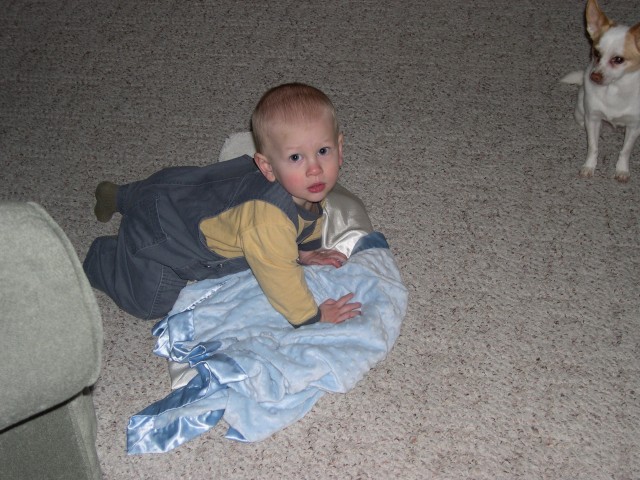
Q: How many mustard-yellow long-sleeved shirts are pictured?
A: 1